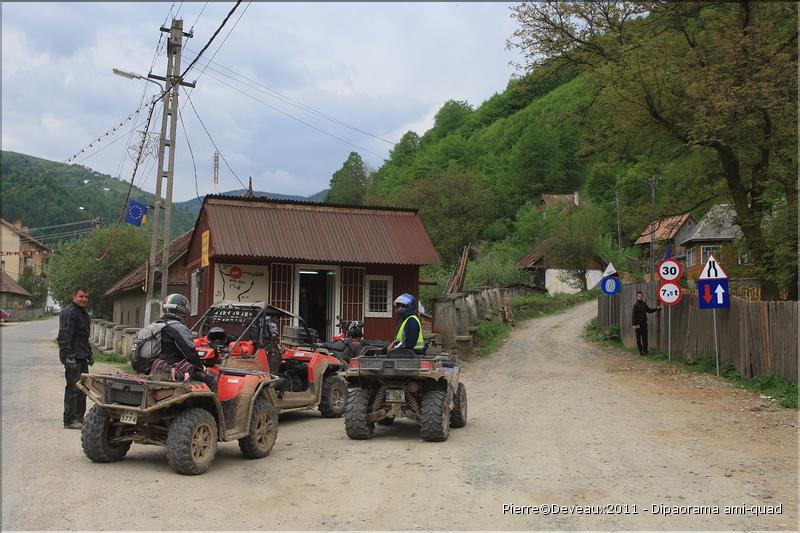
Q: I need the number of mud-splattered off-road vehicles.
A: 4